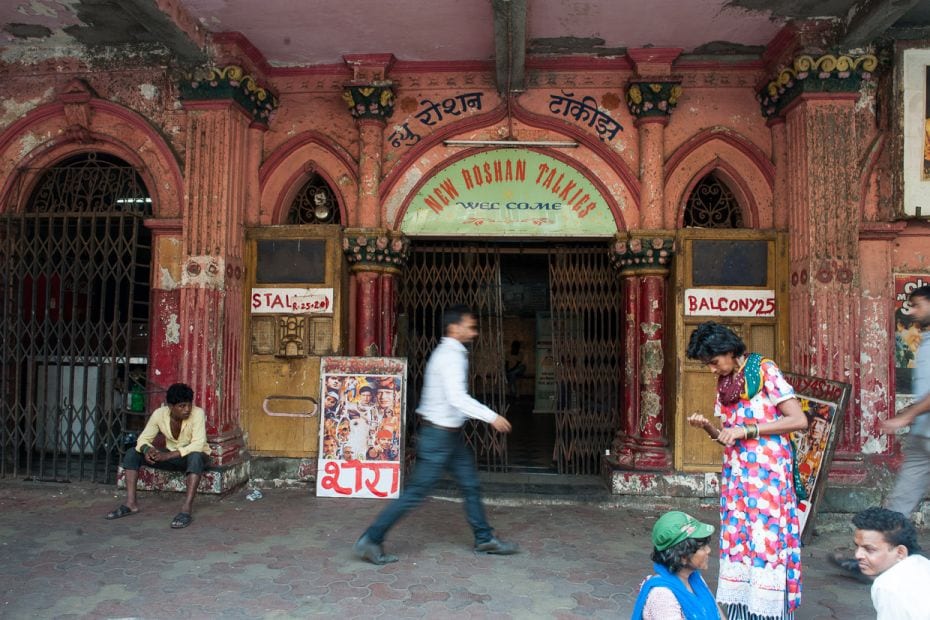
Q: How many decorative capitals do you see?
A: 6